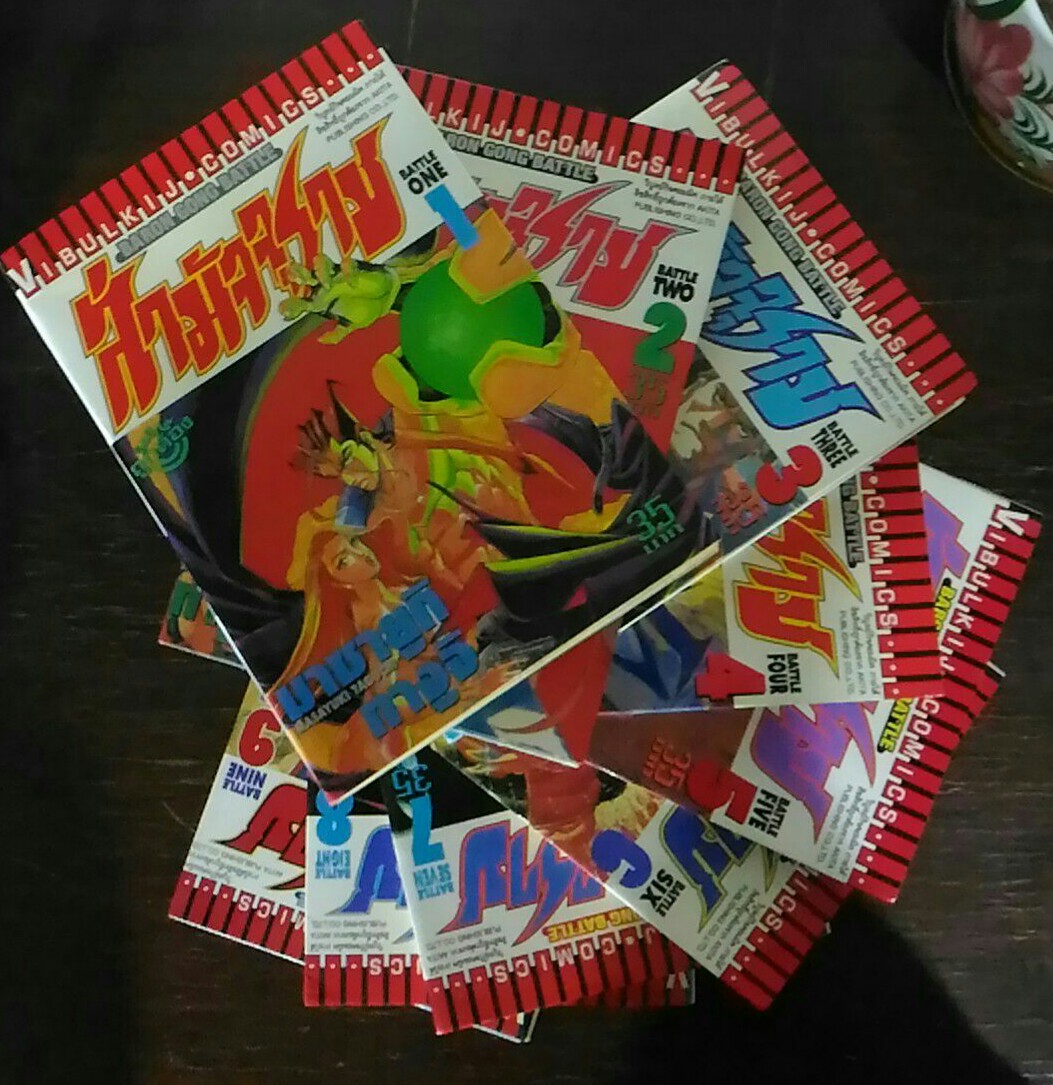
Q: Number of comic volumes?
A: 9